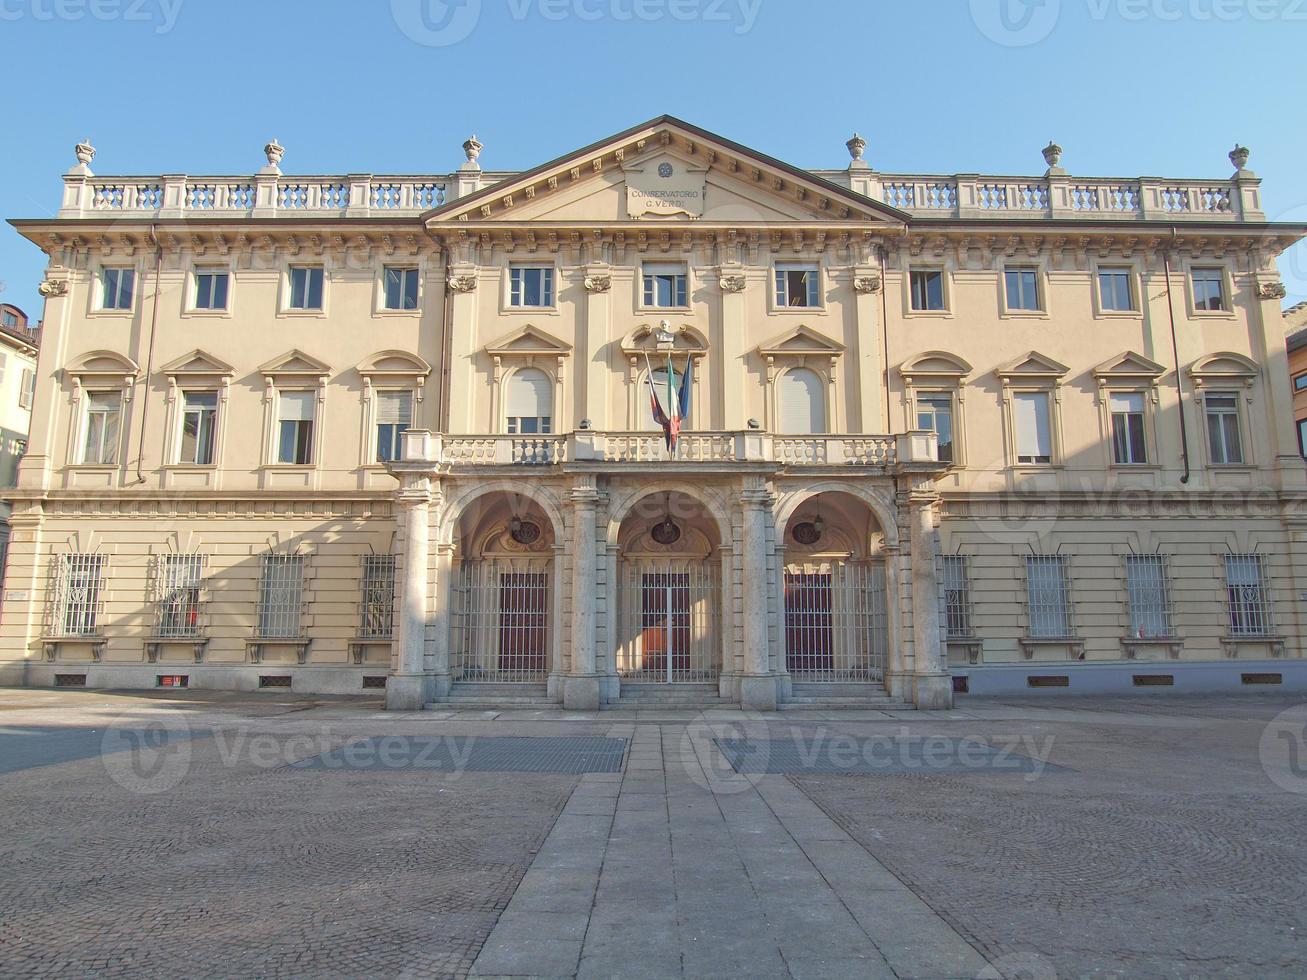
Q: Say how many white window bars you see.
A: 8